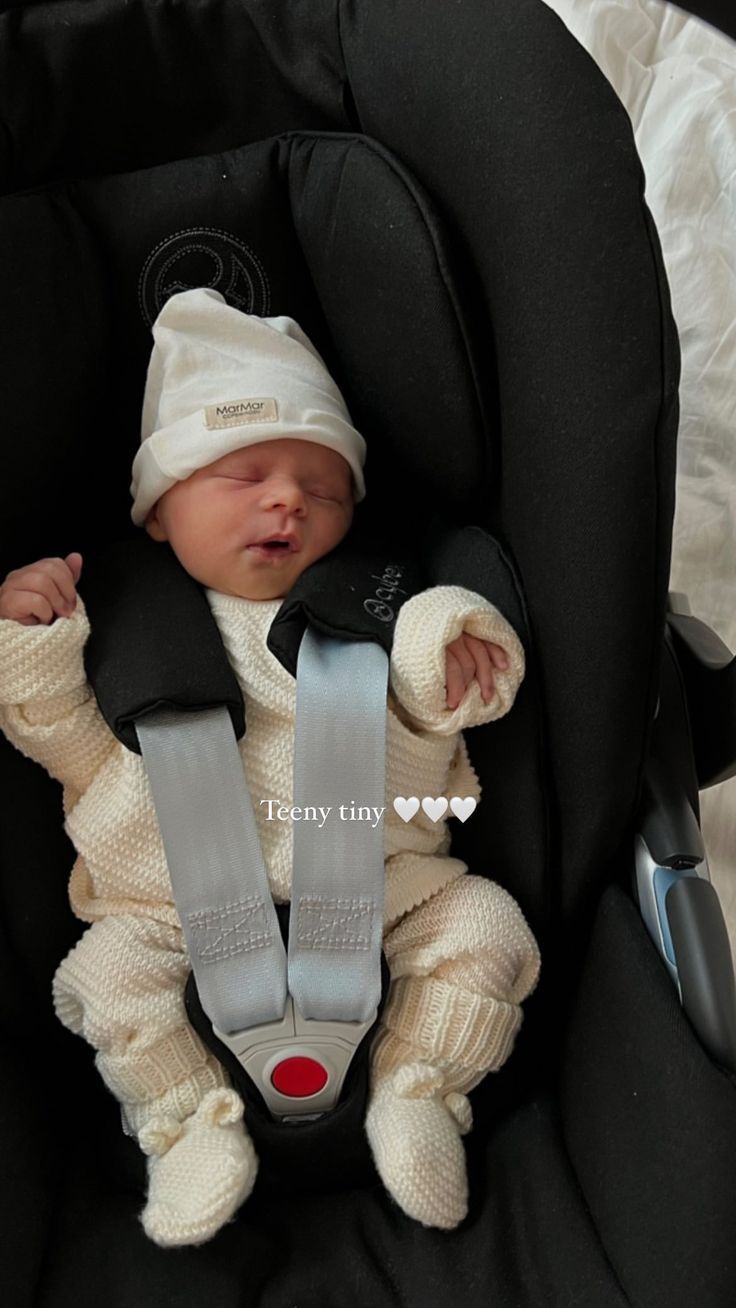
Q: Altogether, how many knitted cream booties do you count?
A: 2